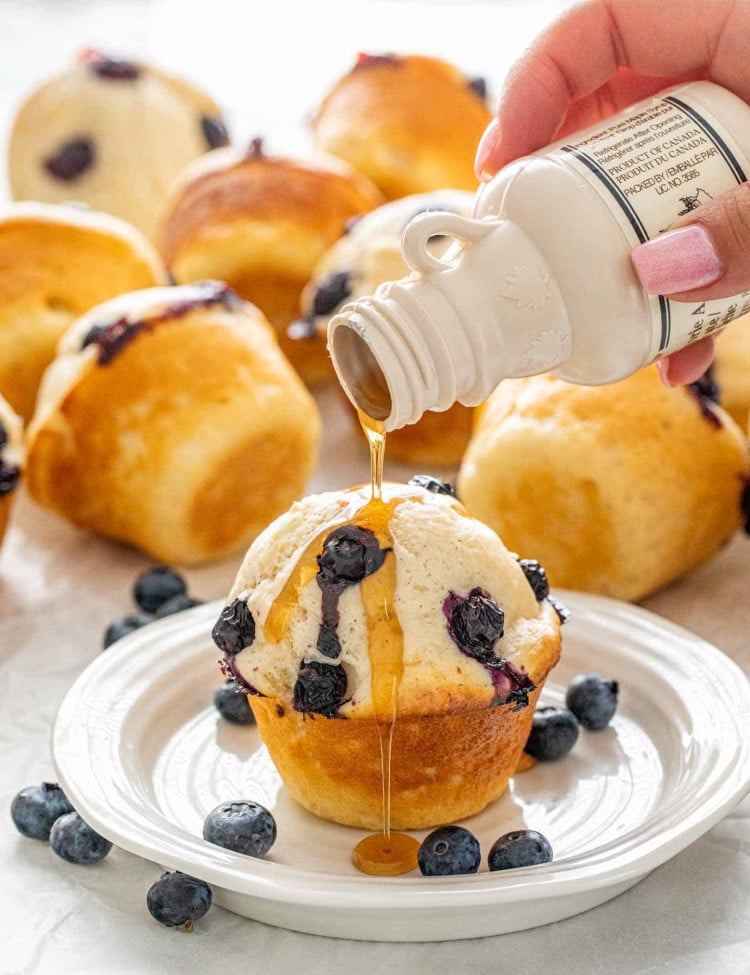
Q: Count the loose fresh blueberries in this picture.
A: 12